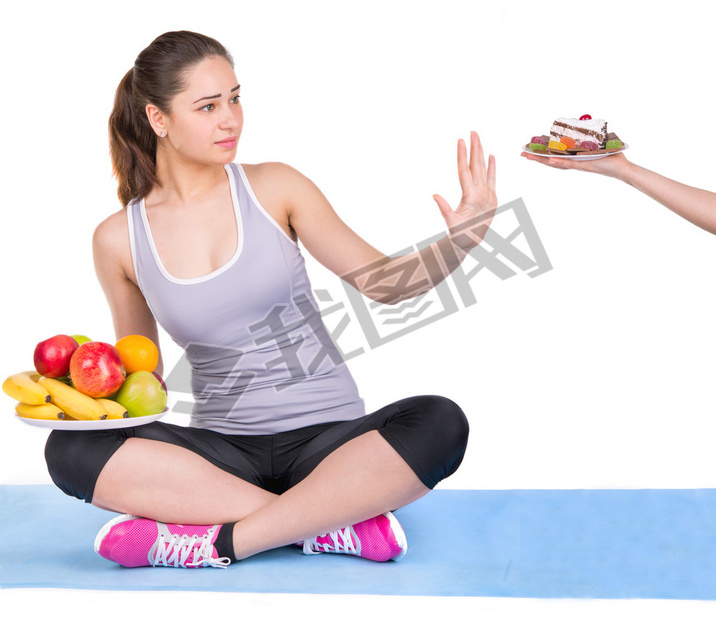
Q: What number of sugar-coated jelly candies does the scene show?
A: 6